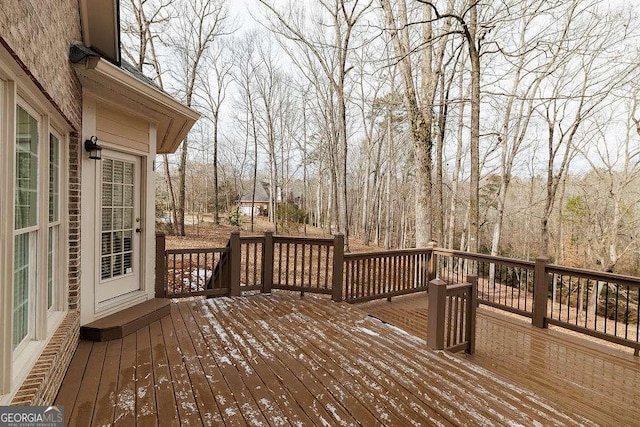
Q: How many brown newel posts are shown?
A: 8